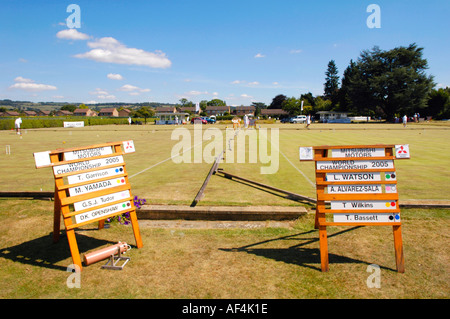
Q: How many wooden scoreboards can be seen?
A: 2